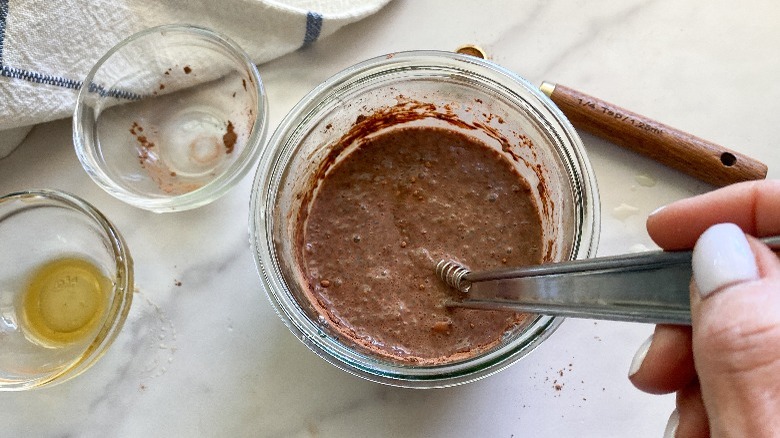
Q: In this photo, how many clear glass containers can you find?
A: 3